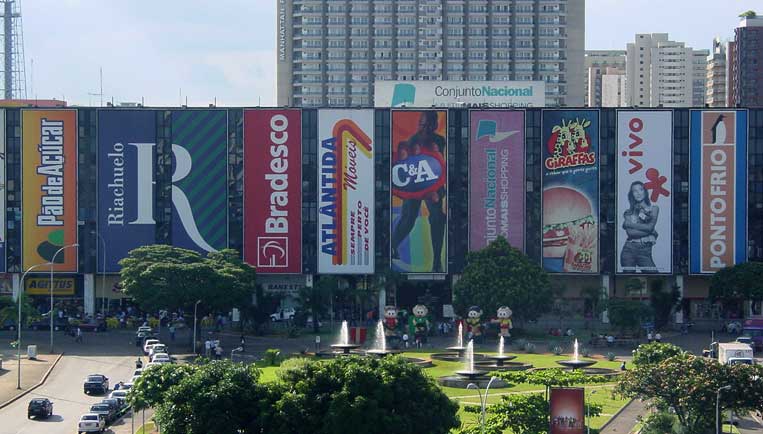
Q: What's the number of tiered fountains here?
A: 6